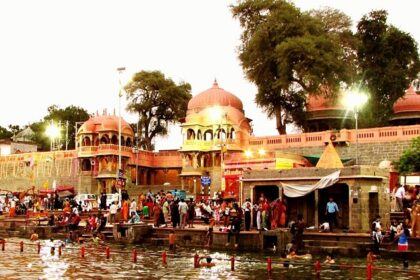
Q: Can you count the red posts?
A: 13